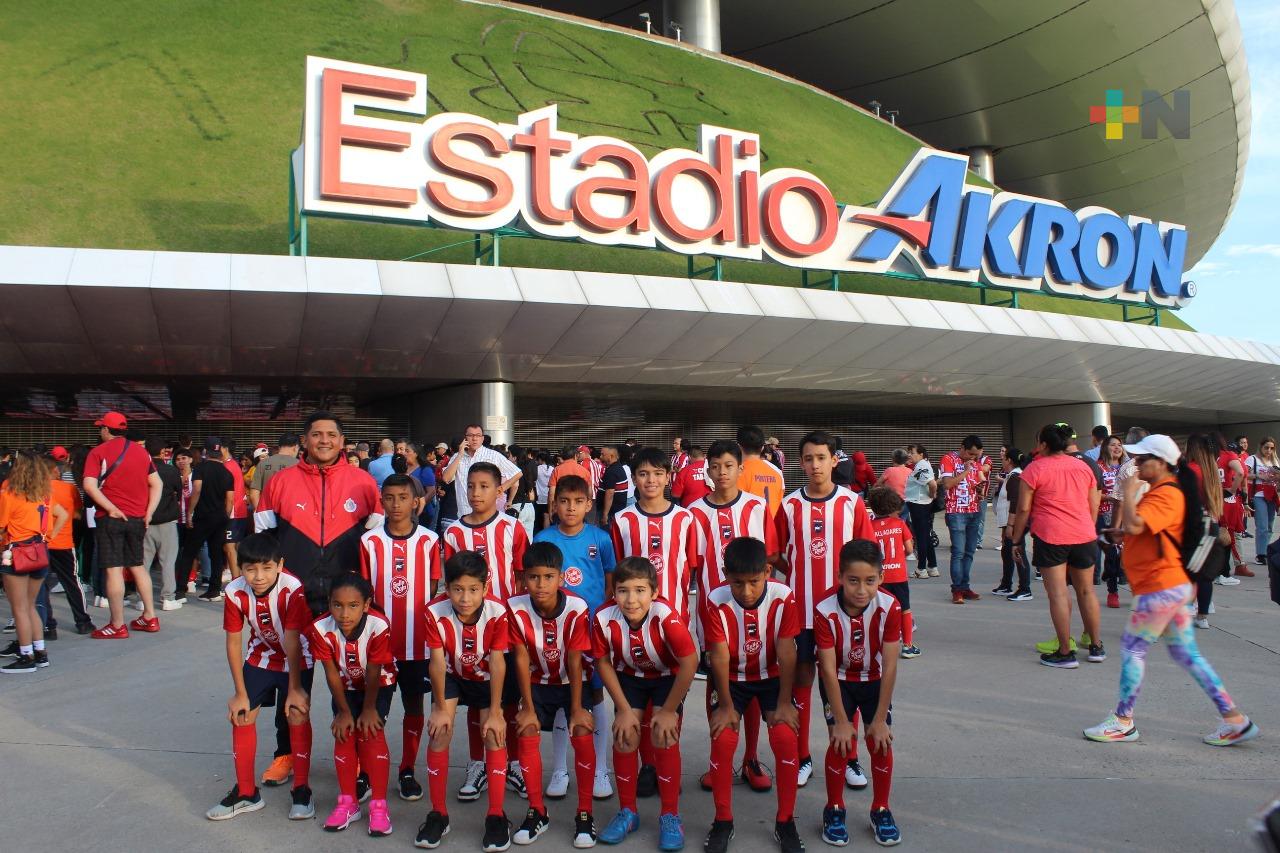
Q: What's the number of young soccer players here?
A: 13